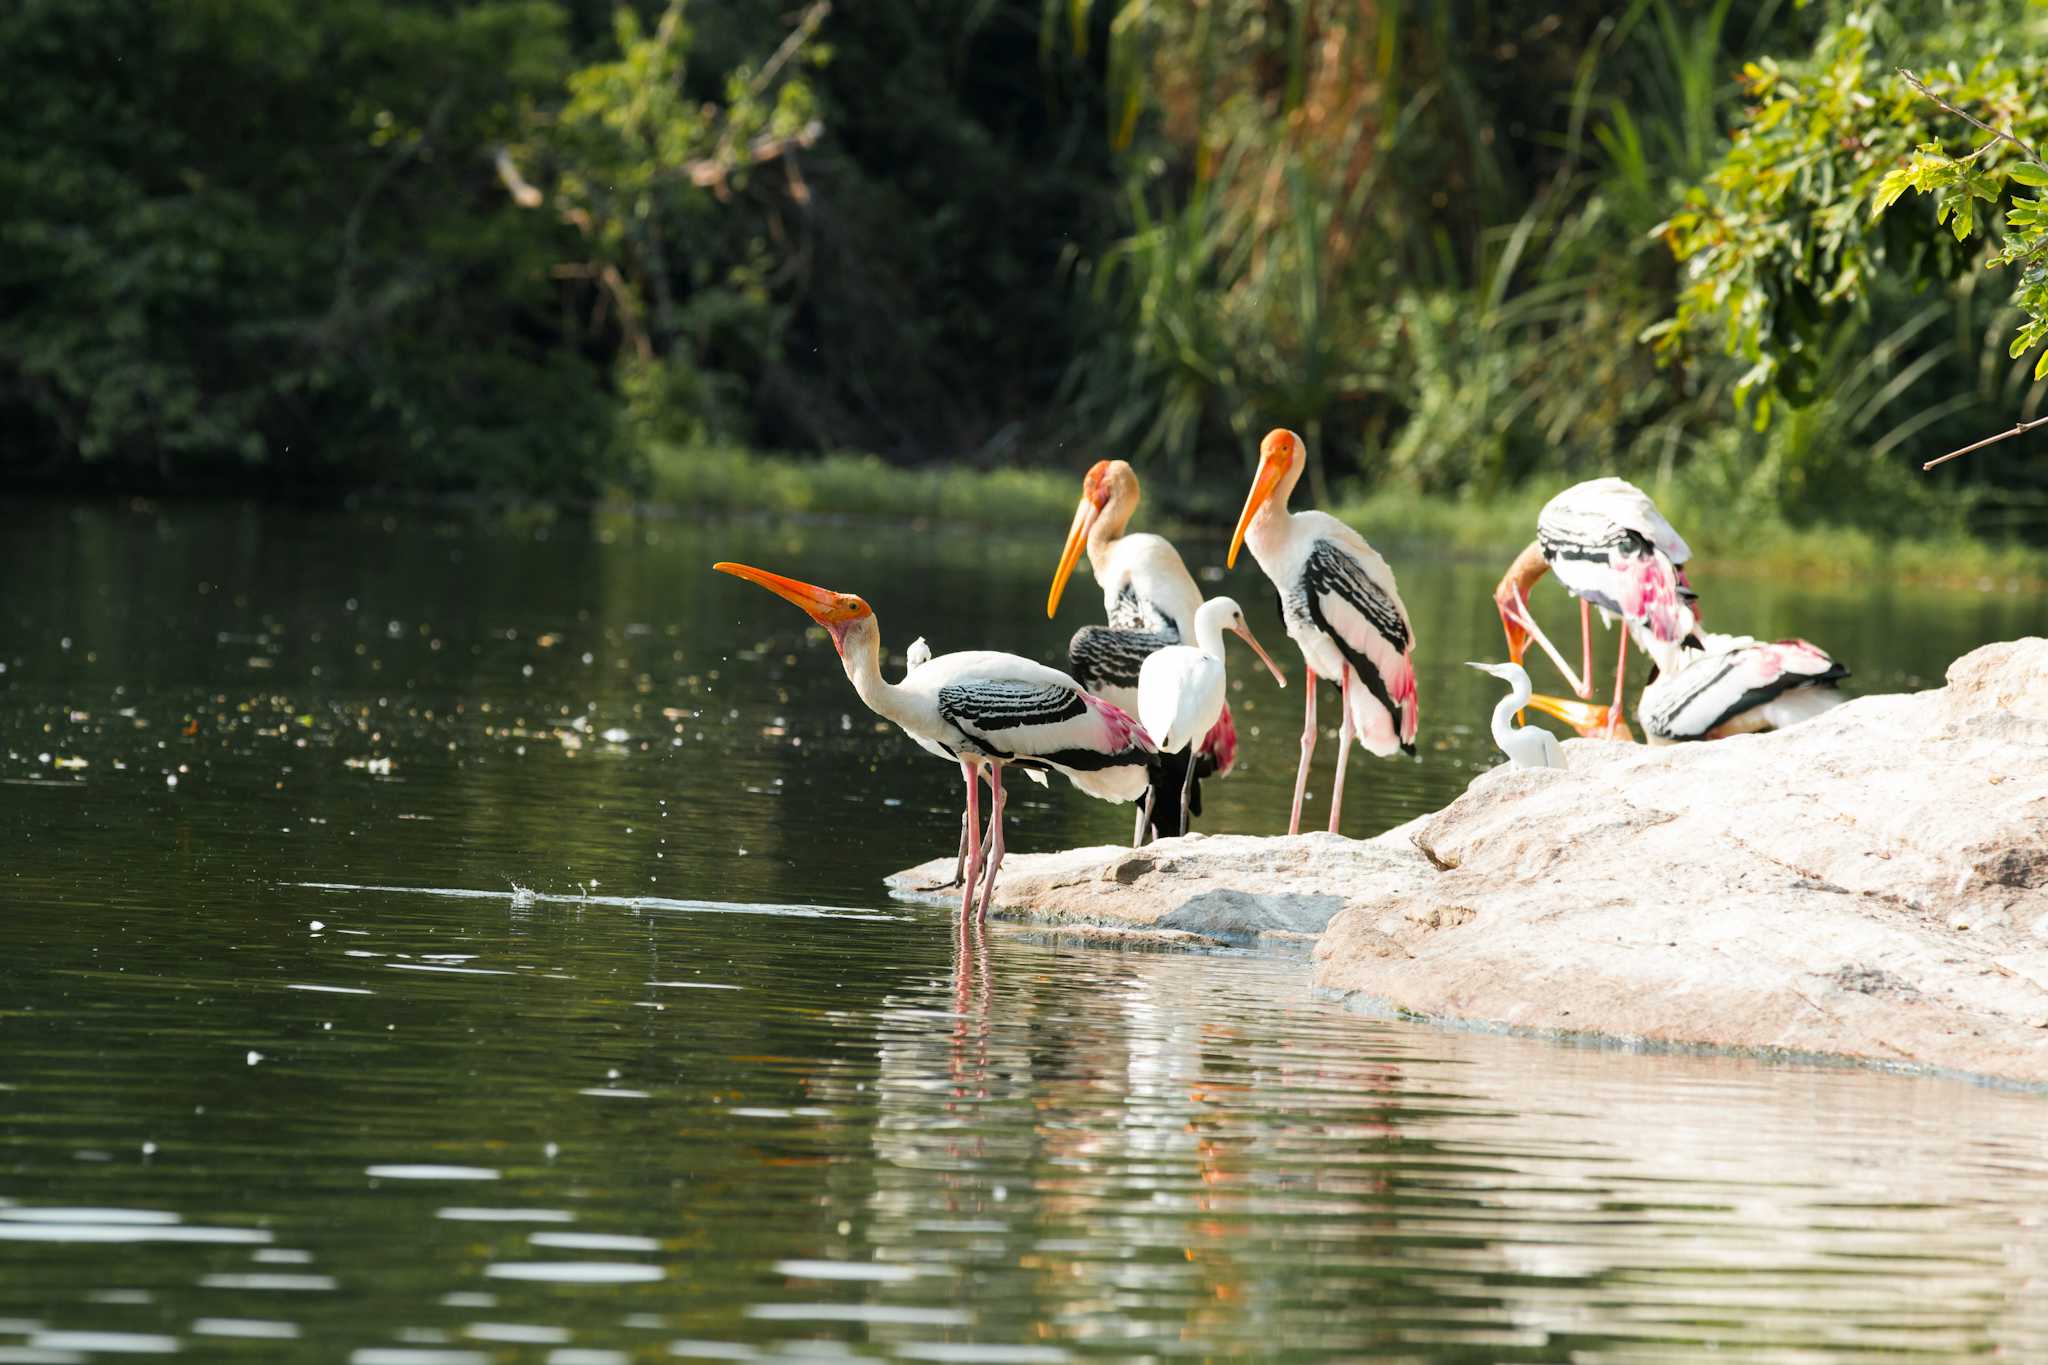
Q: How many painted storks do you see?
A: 5